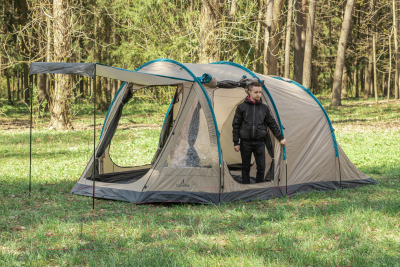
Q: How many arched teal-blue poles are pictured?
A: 3